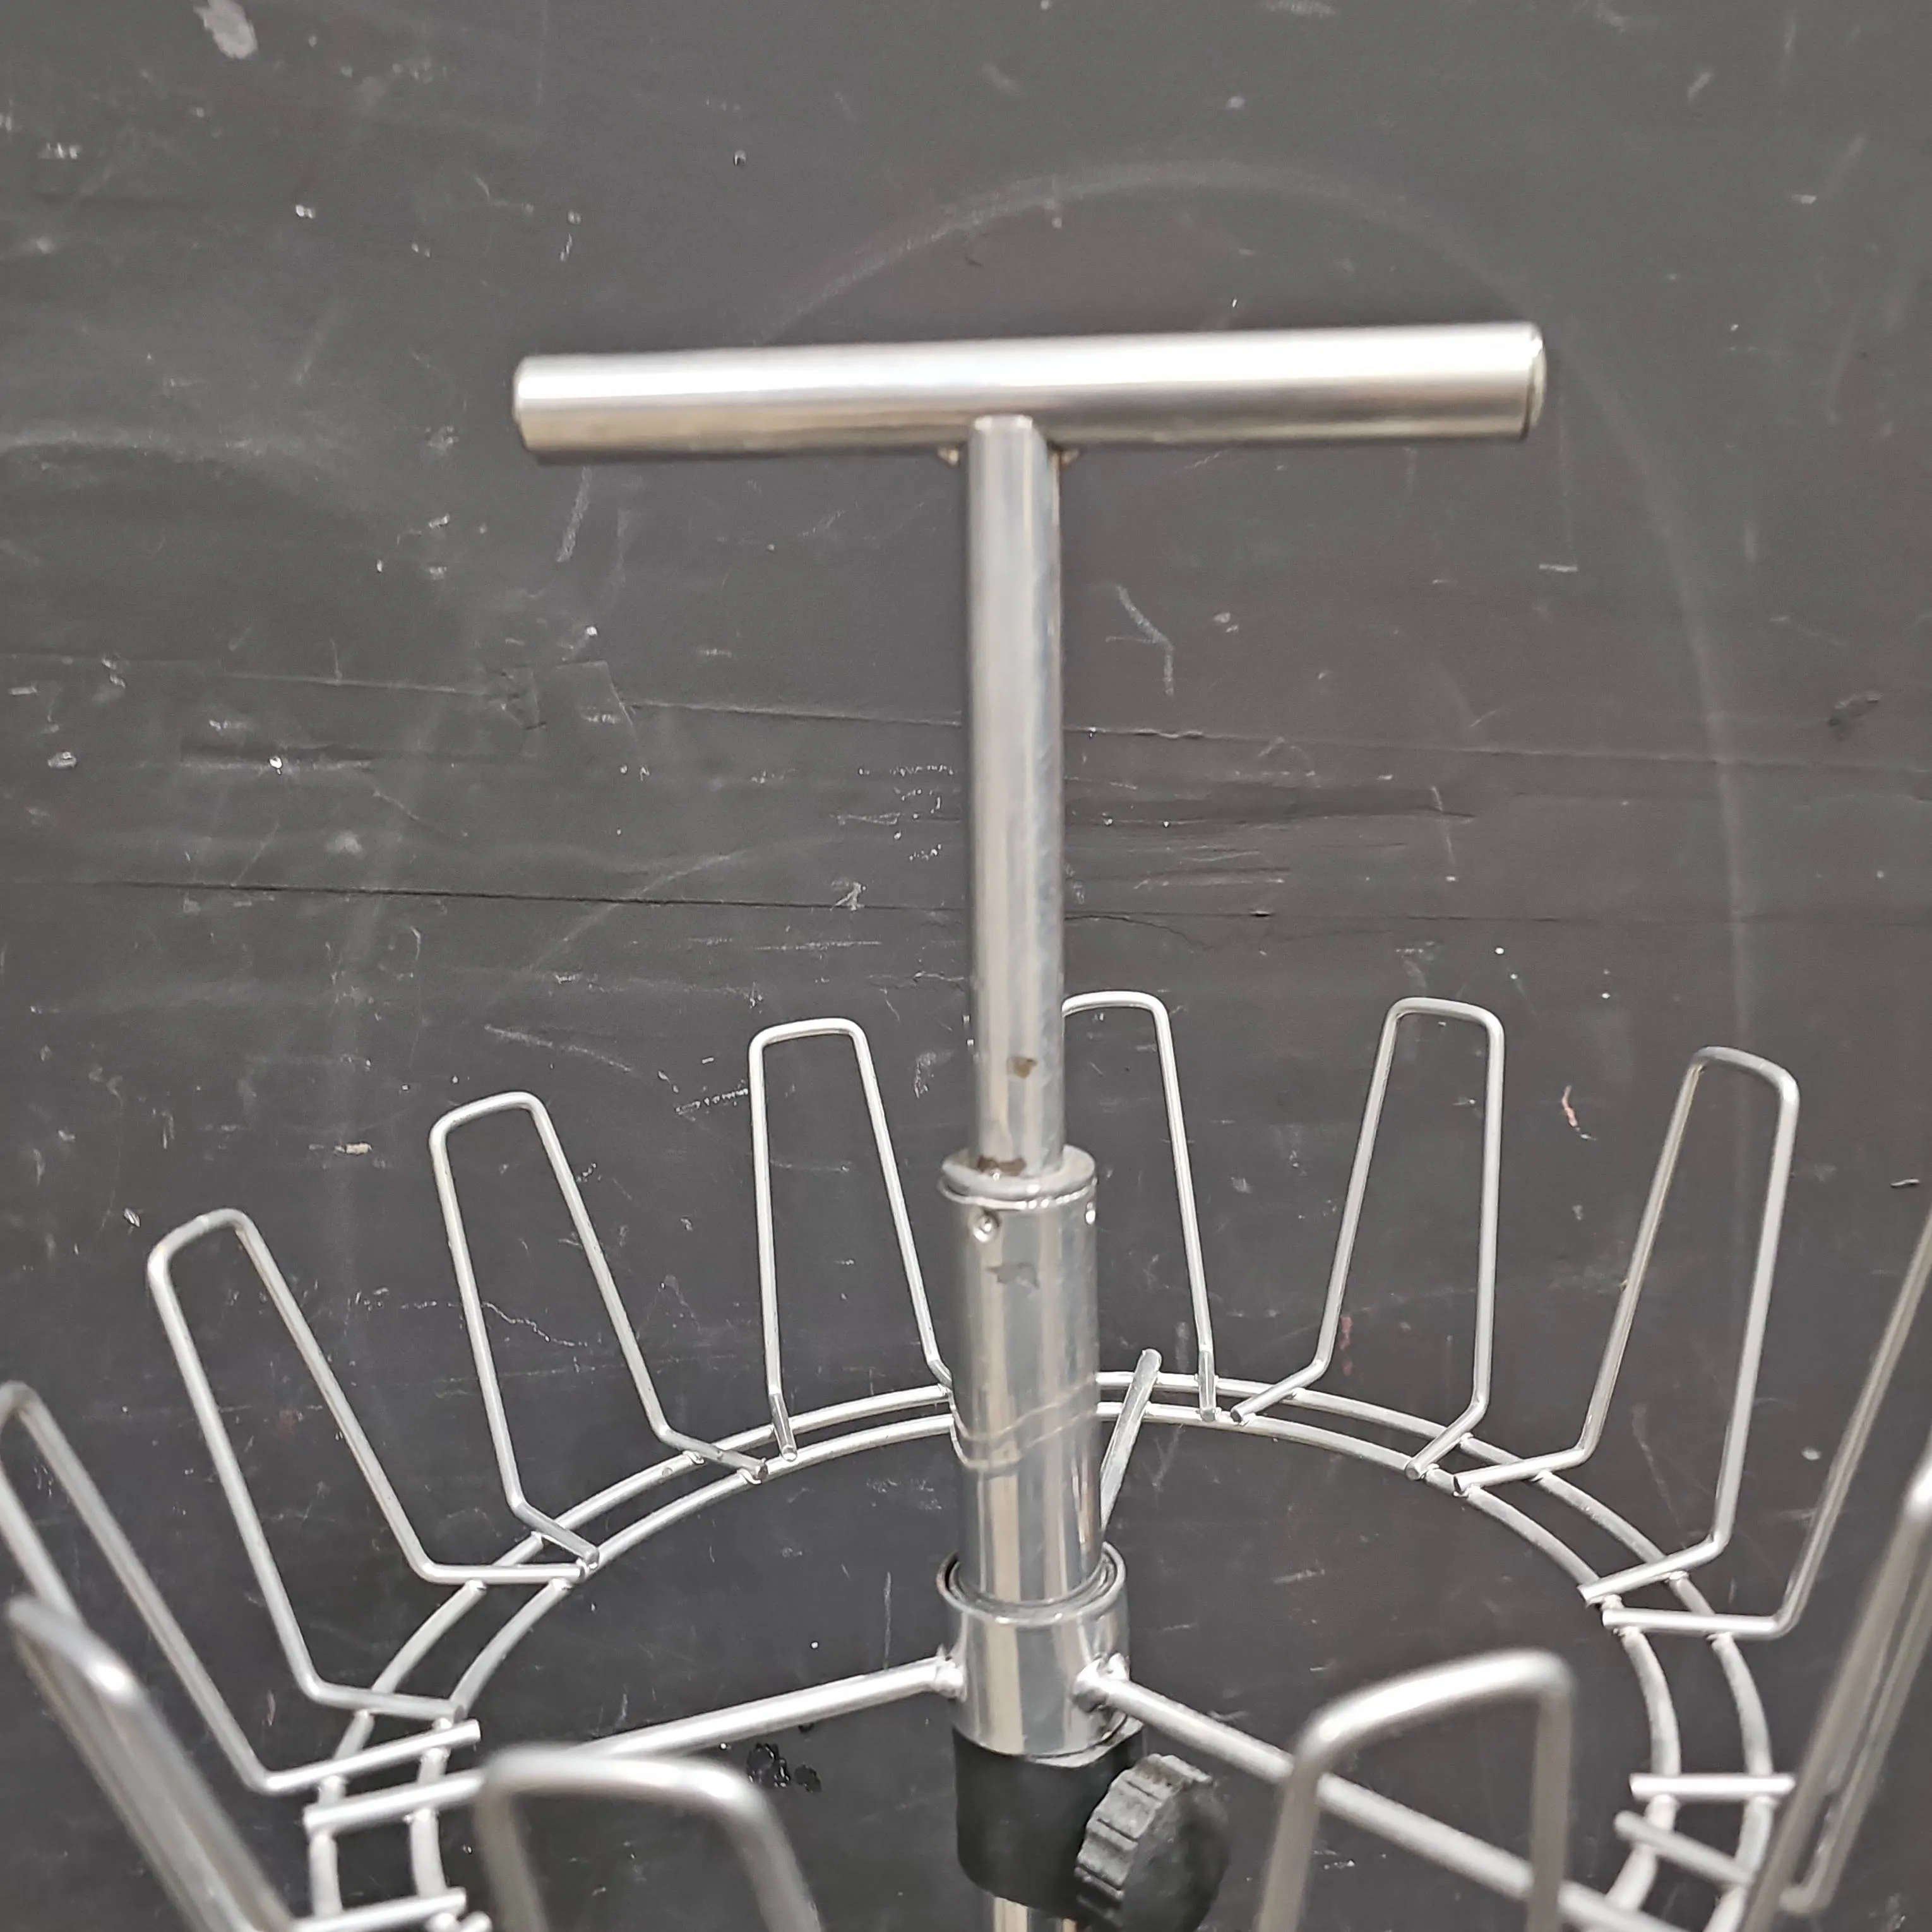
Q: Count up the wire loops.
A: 12